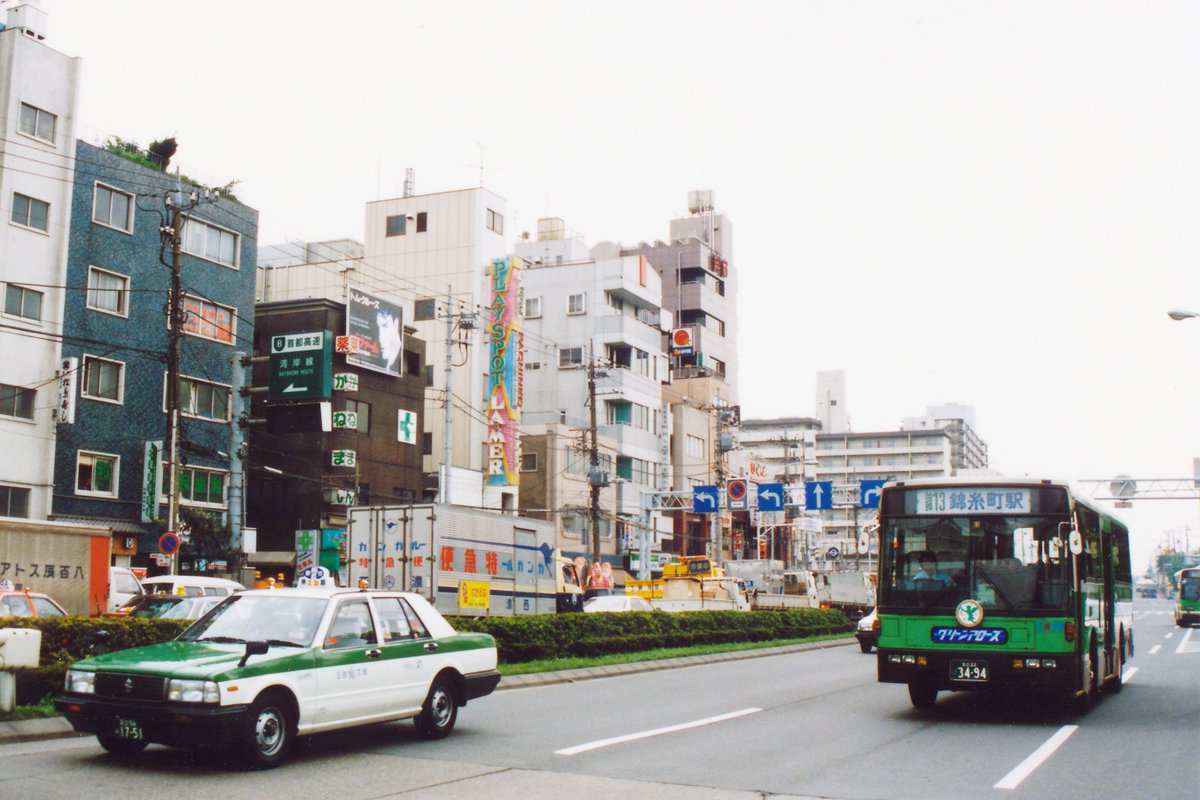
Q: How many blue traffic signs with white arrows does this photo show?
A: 4